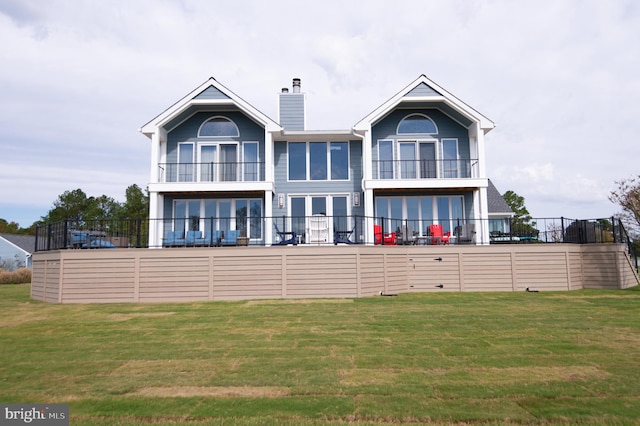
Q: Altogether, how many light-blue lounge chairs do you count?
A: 4